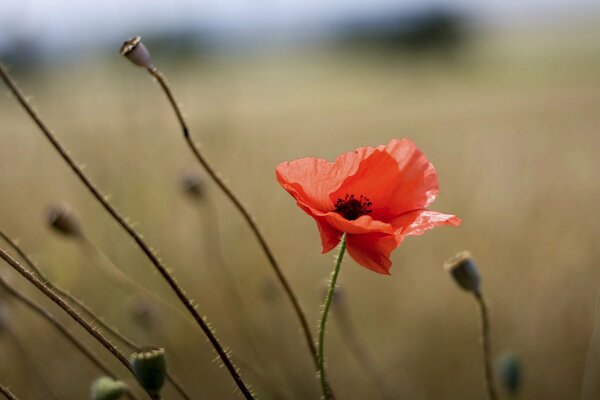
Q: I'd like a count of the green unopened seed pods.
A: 3